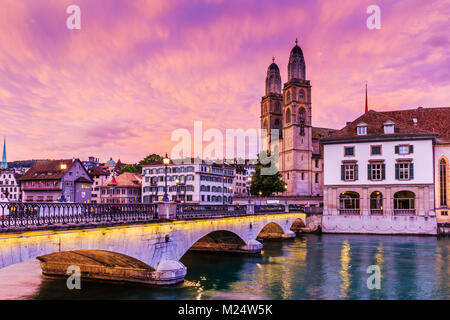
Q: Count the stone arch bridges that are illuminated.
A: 1